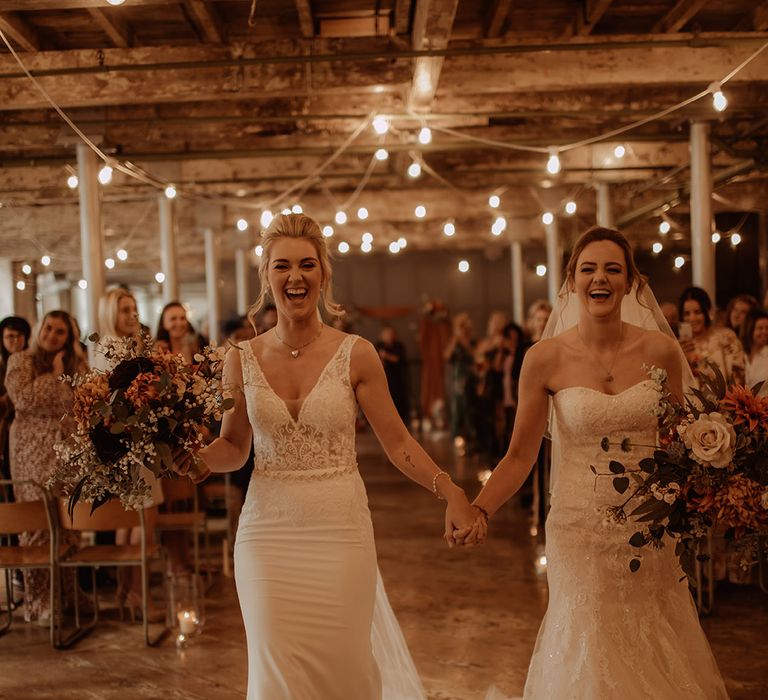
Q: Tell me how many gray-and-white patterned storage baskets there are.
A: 0